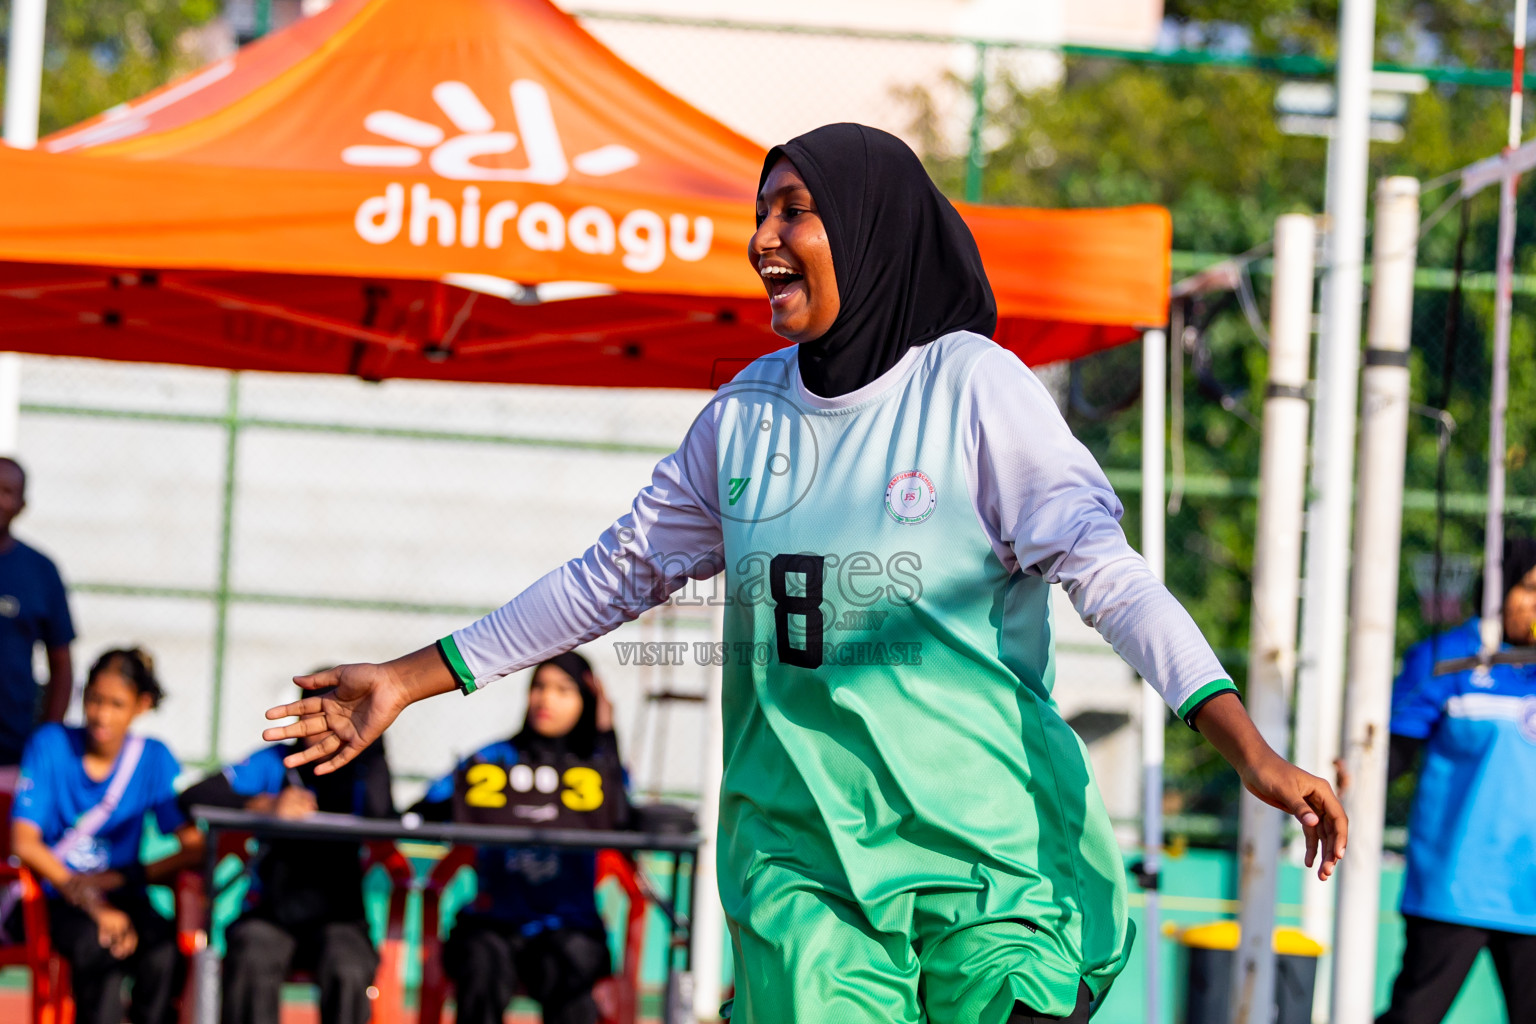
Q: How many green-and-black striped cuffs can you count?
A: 2